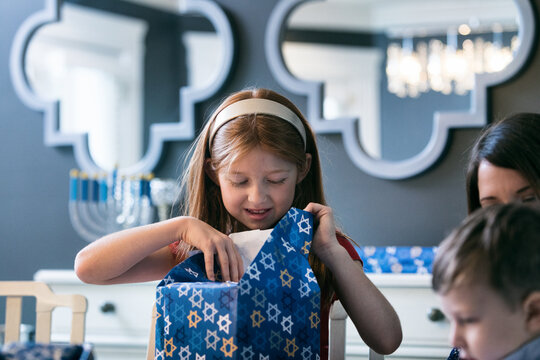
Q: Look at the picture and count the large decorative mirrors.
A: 2